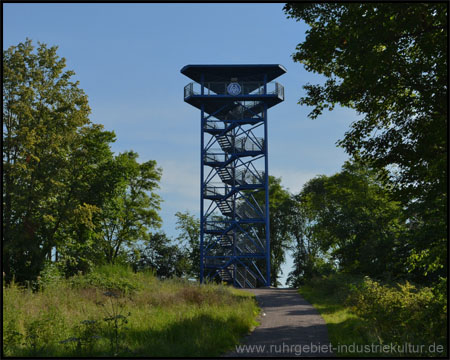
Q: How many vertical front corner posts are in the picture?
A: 2